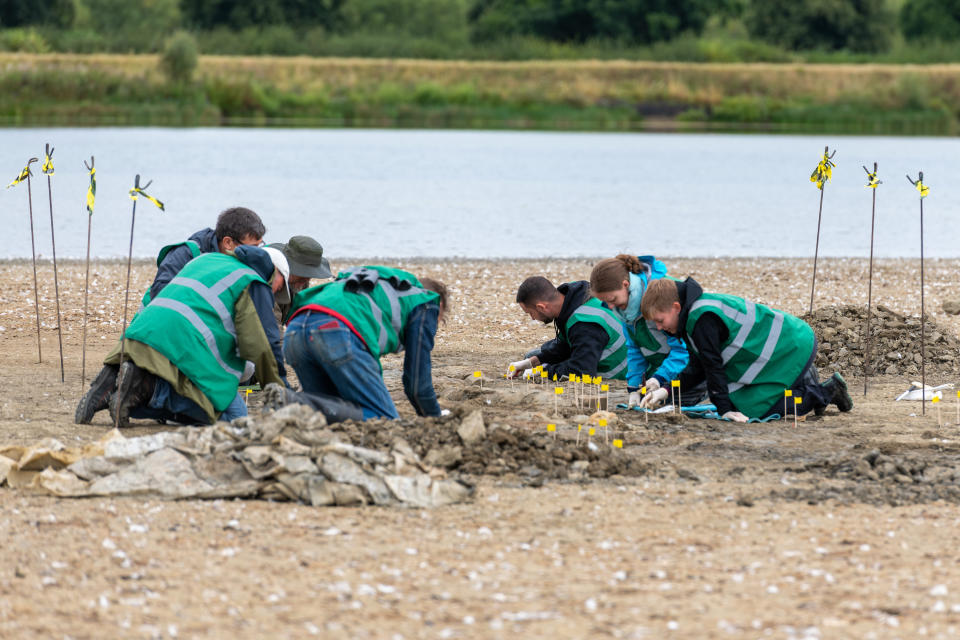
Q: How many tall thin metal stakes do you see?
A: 7